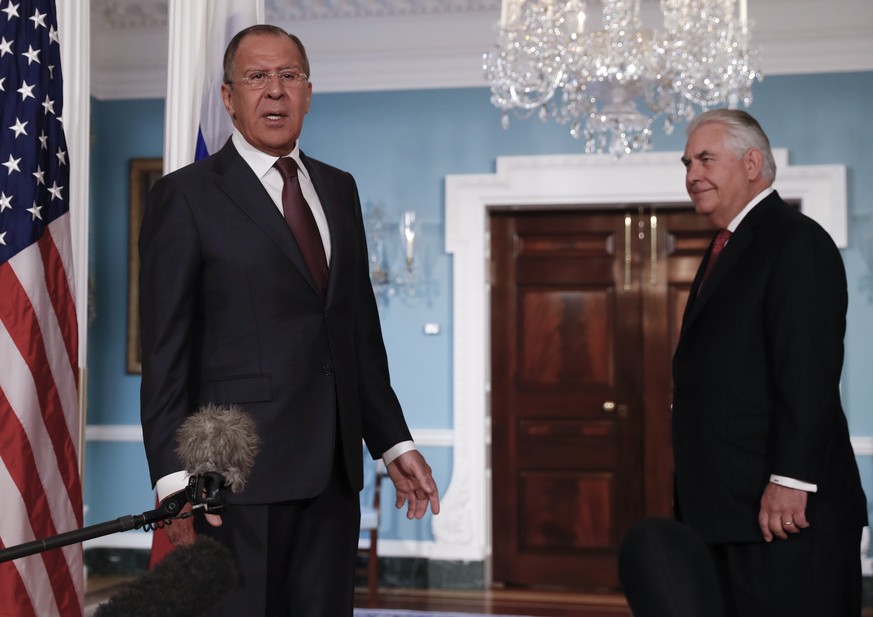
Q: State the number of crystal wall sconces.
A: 1